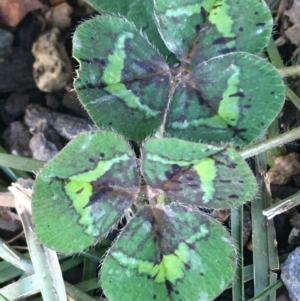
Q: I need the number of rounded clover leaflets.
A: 6